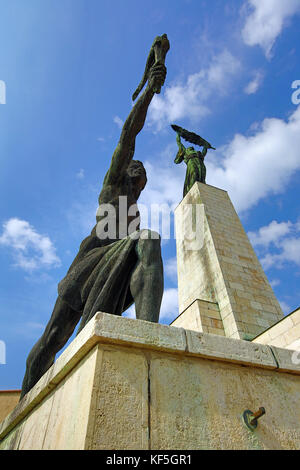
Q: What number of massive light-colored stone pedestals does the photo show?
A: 2